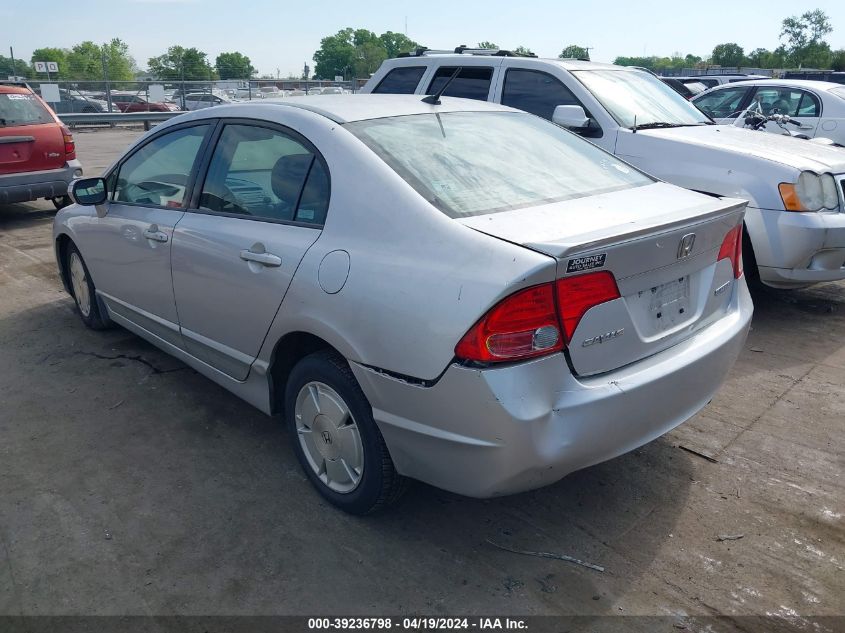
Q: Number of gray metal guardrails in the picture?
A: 1